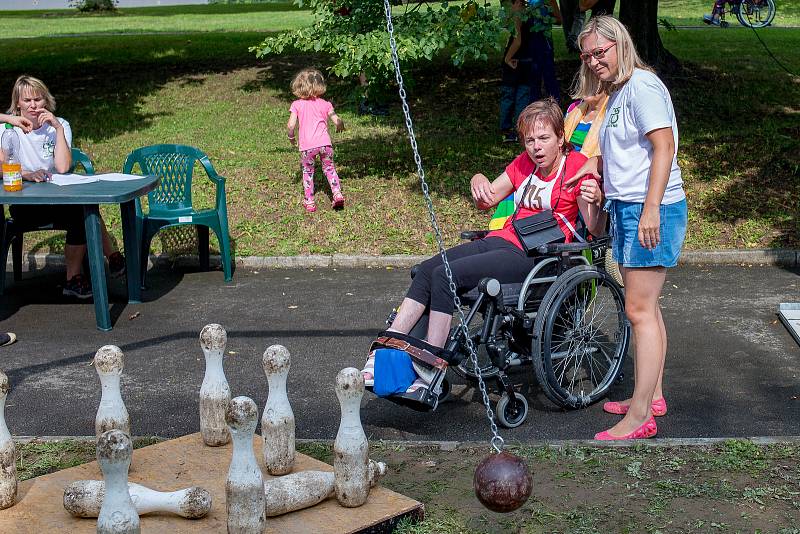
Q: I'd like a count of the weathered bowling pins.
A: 9